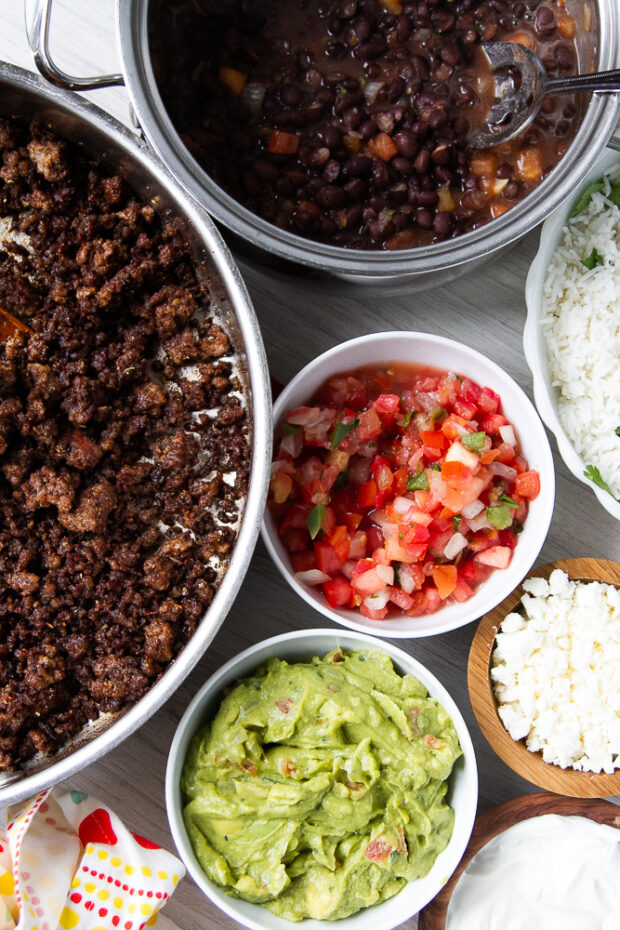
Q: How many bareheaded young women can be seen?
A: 0